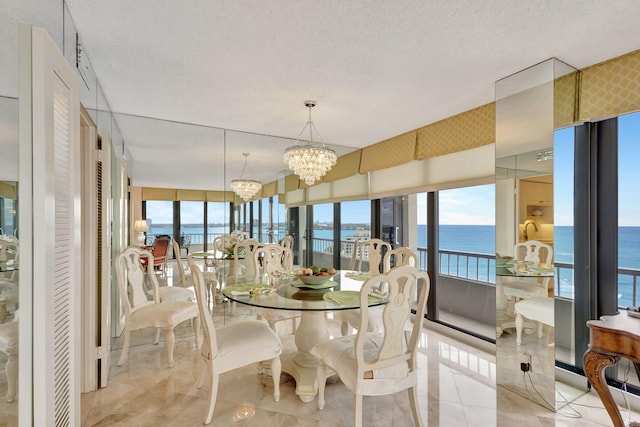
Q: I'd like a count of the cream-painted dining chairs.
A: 6